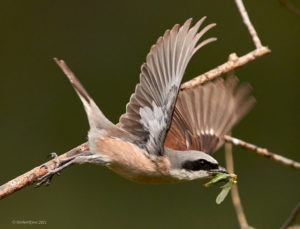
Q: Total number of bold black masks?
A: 1